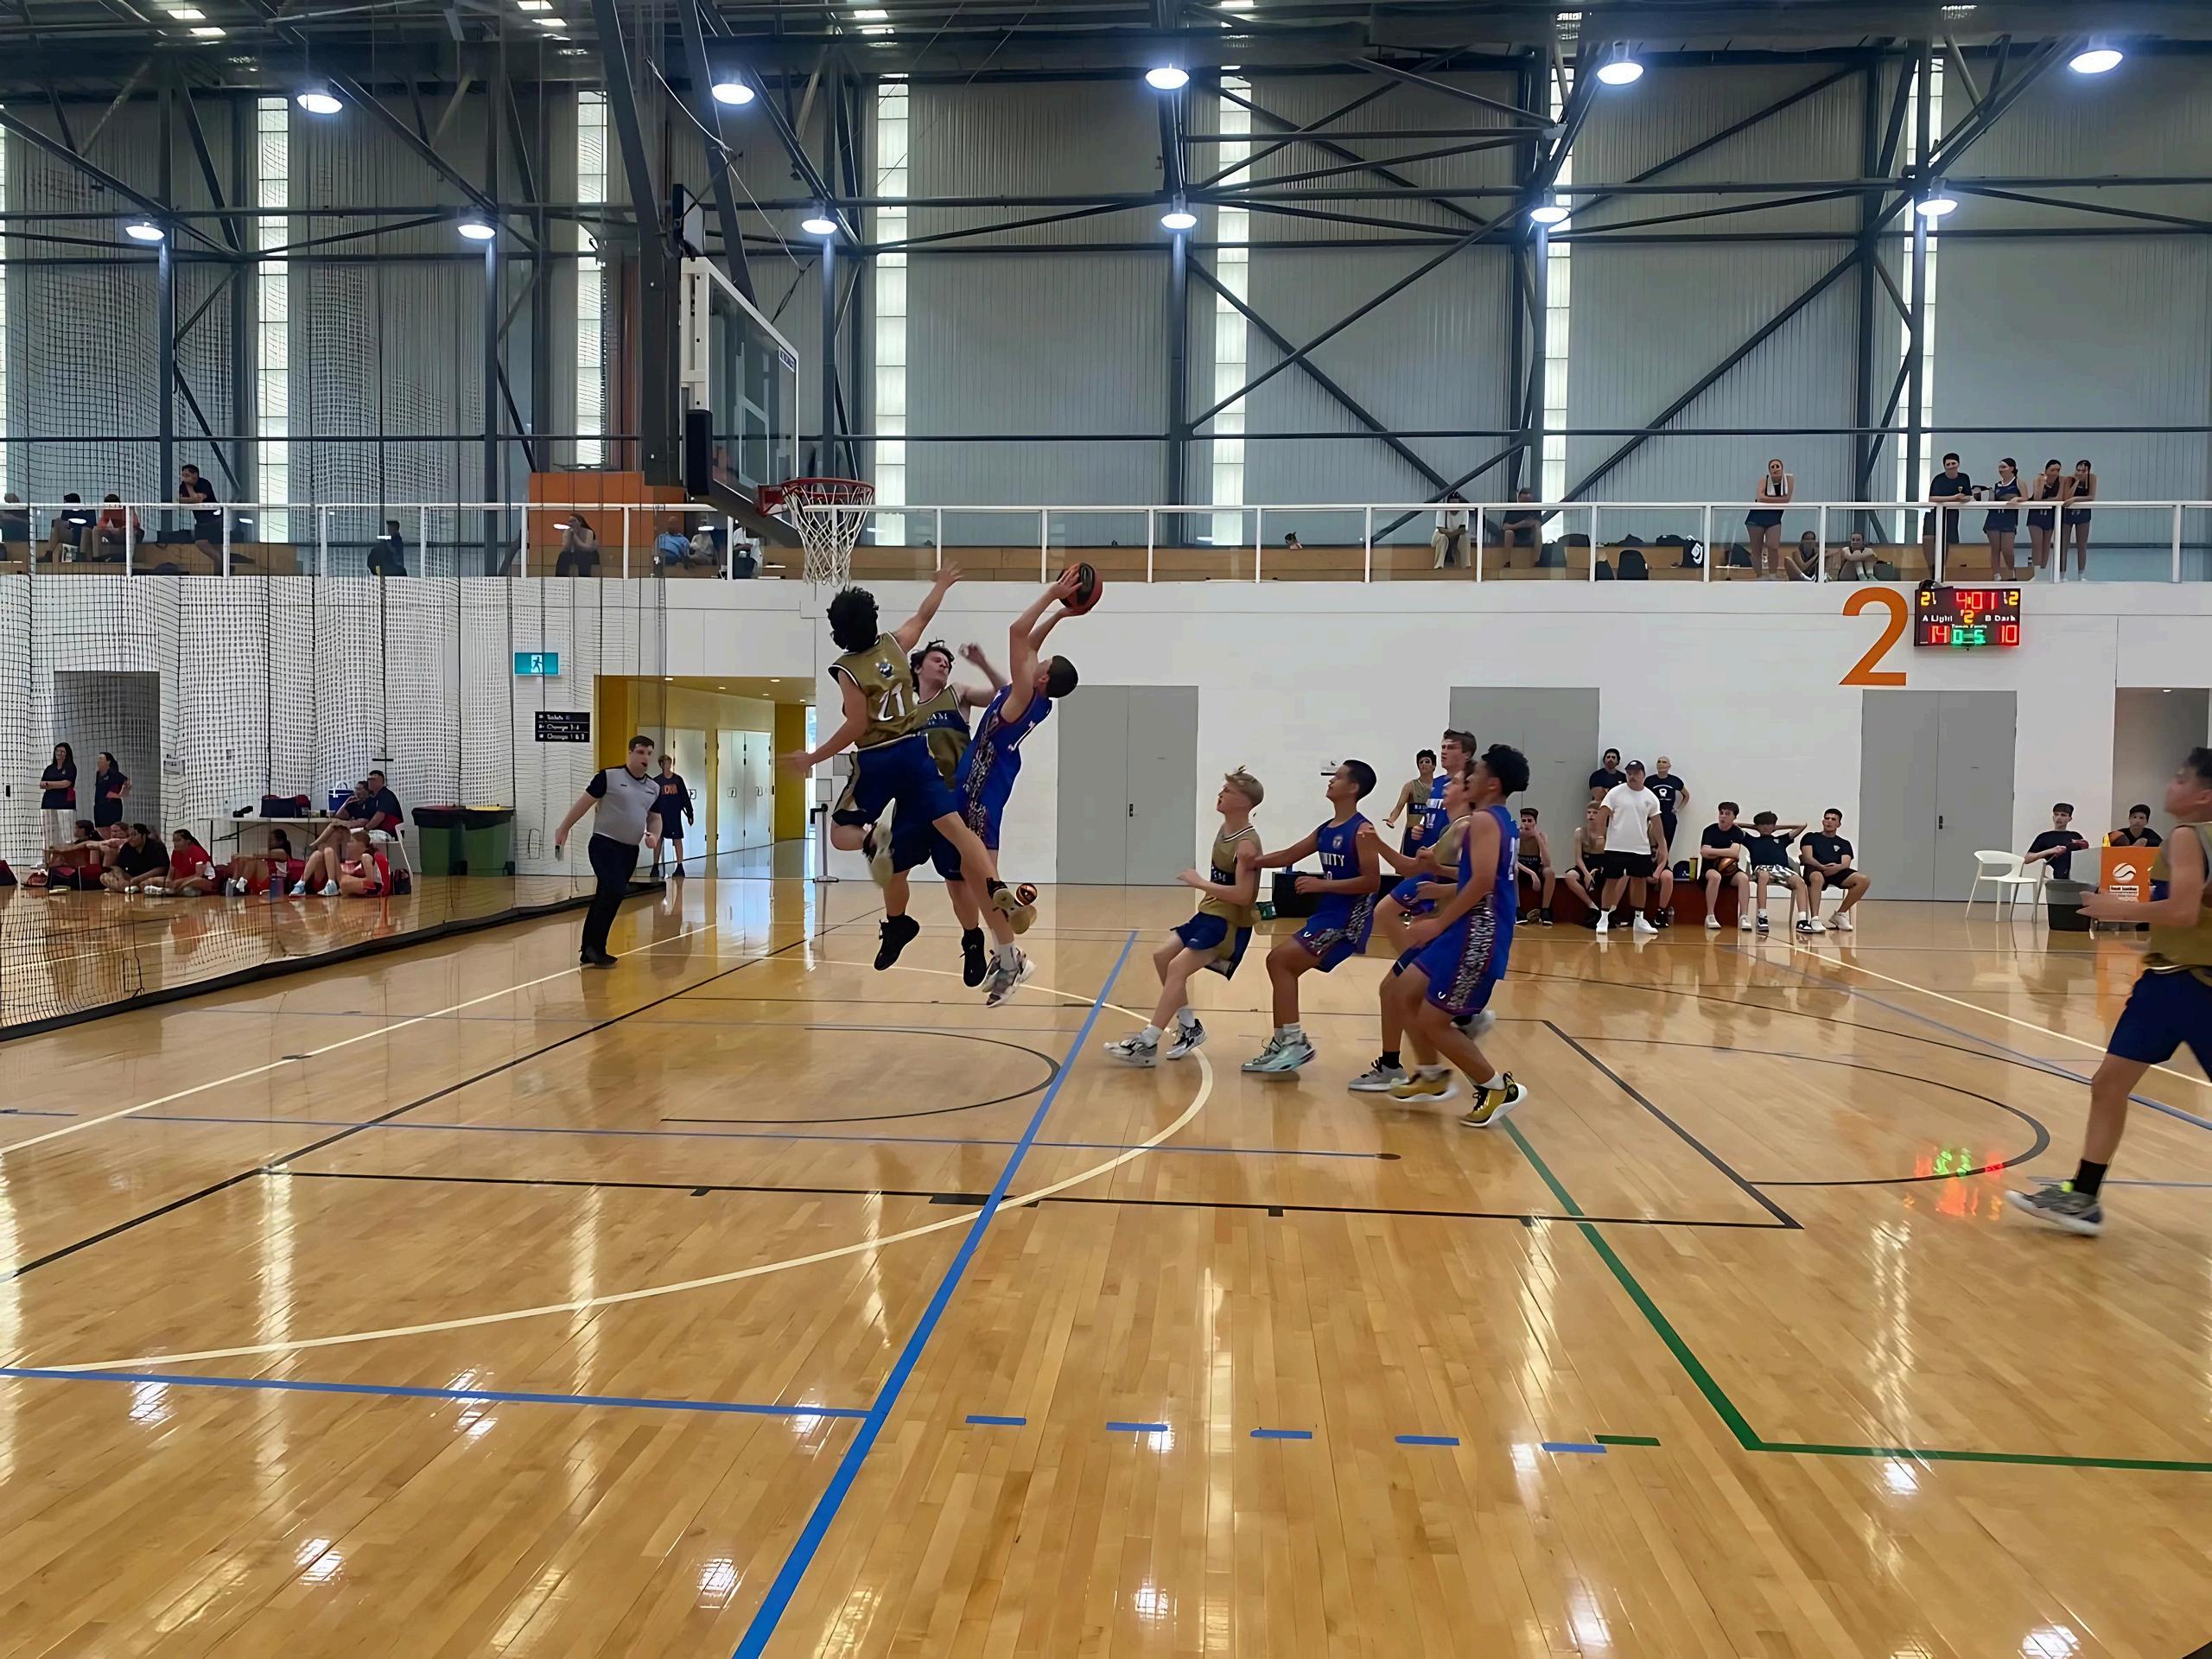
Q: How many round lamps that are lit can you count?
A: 11